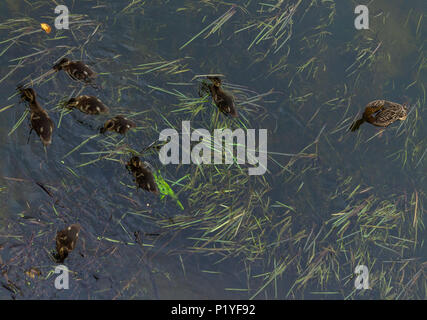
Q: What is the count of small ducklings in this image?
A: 7